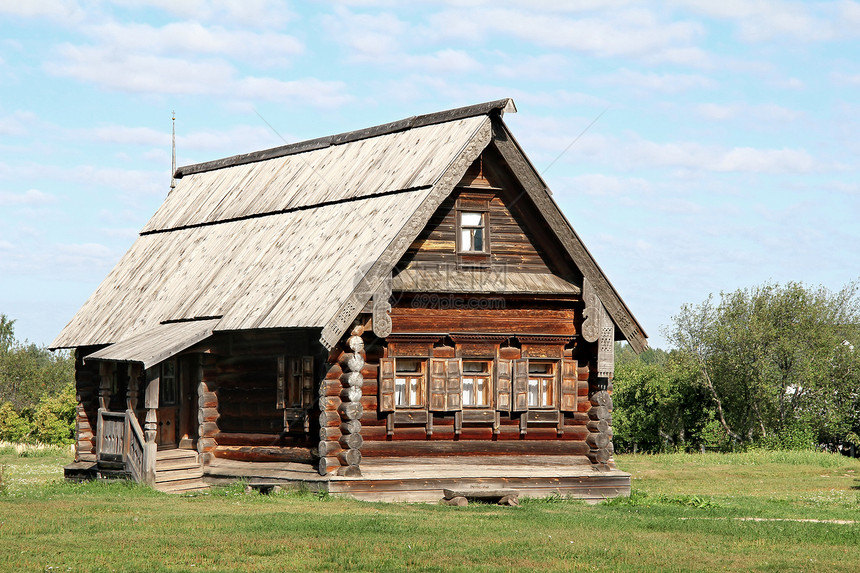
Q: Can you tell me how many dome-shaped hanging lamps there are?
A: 0